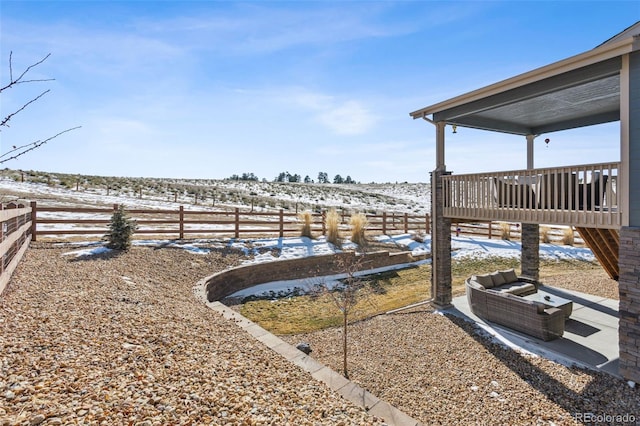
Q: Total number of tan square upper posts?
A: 2